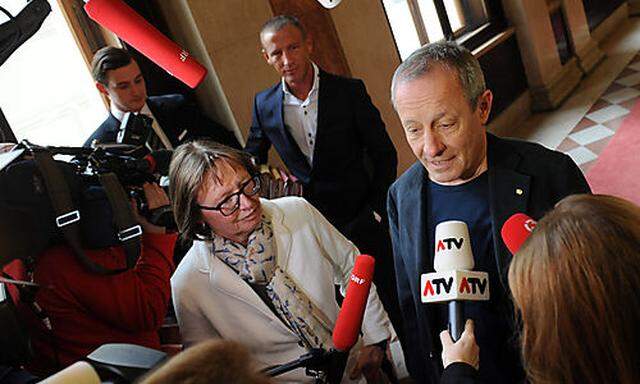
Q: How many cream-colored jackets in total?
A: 1